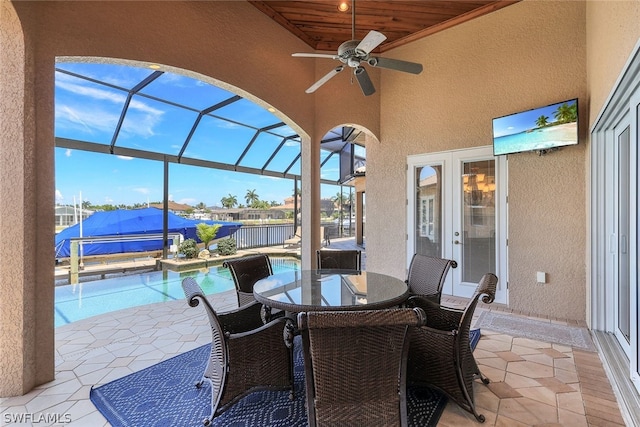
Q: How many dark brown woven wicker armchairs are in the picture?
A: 6